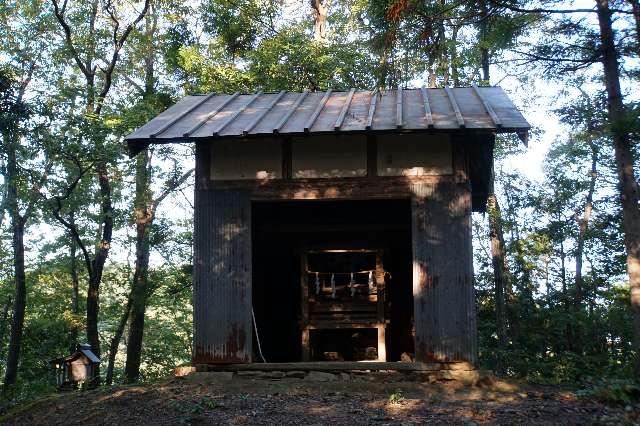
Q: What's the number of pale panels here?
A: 3